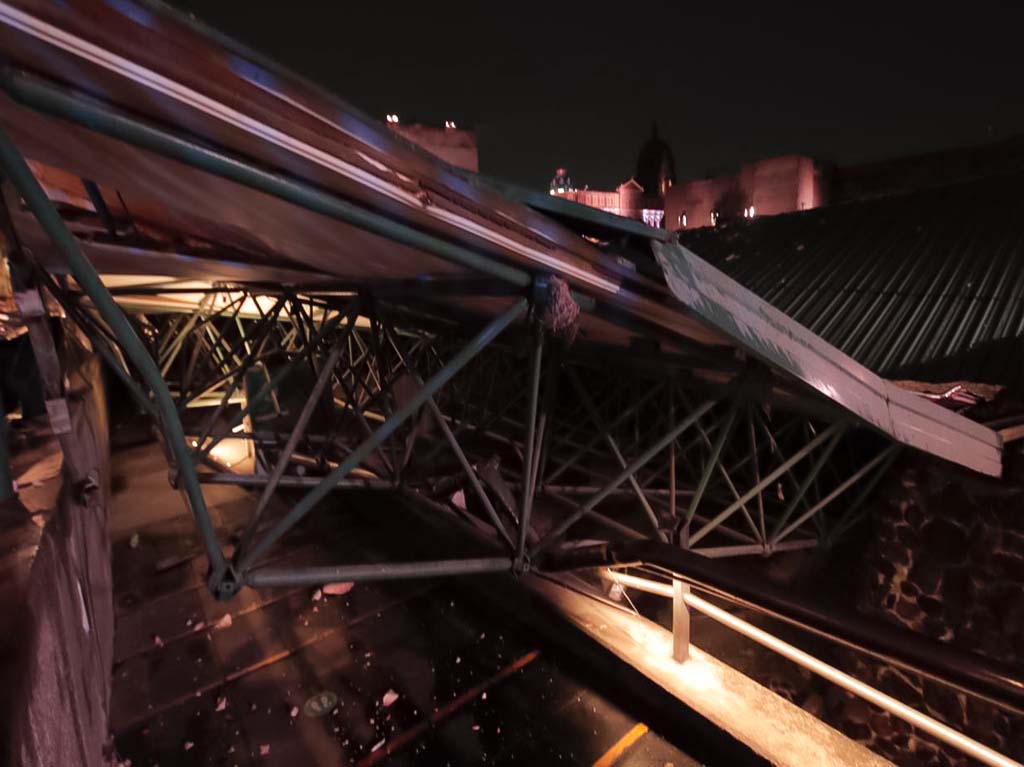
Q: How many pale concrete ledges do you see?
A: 1